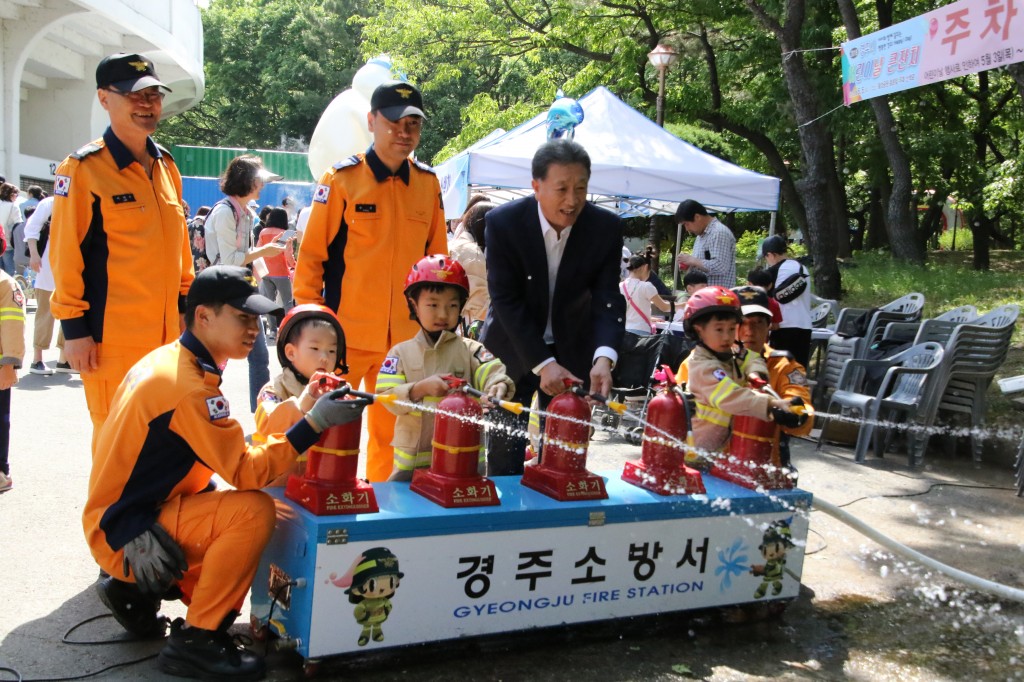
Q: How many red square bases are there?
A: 5